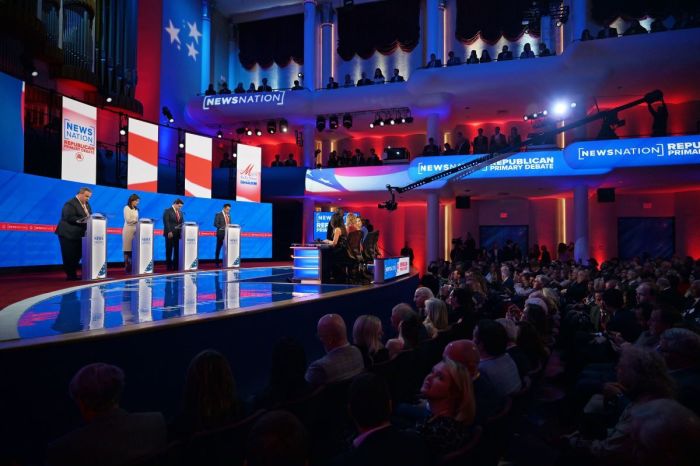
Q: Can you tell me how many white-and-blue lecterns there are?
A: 4